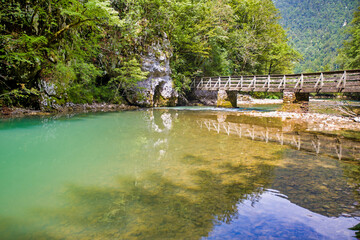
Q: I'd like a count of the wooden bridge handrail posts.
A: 12